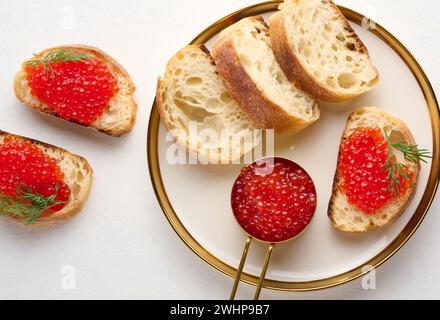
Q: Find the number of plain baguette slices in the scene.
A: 3